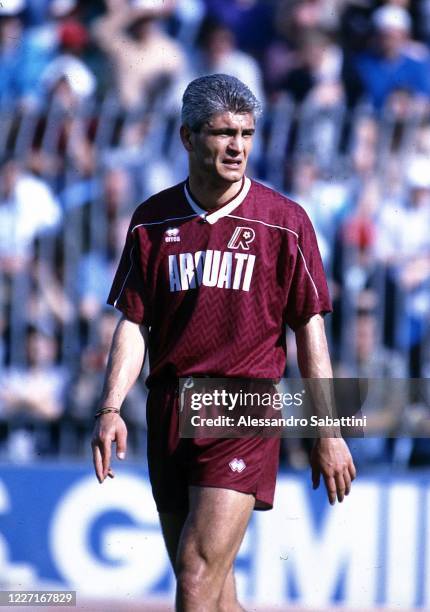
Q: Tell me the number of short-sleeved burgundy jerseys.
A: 1